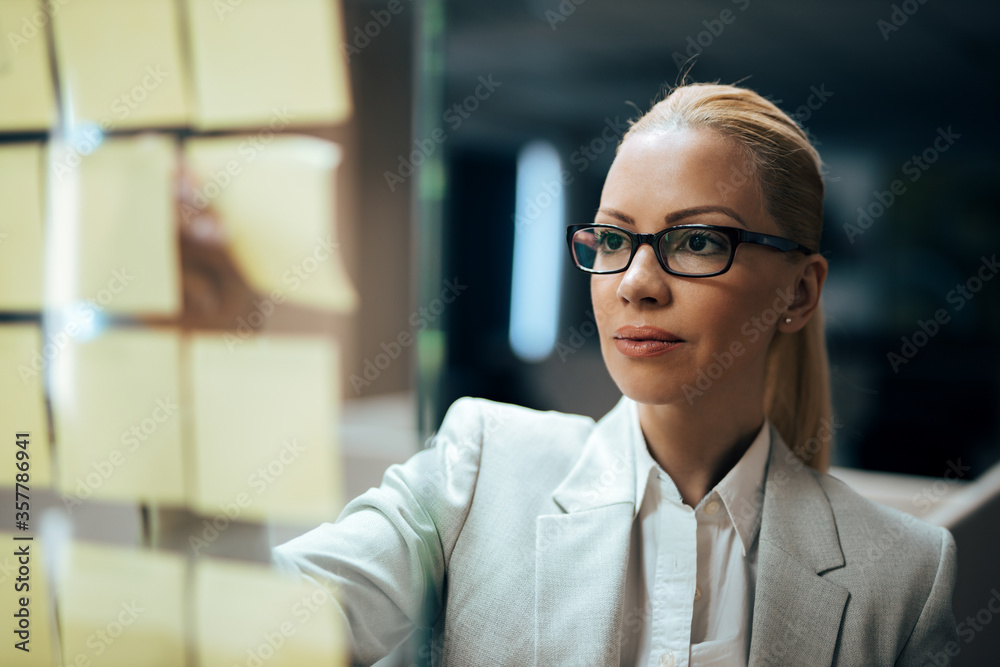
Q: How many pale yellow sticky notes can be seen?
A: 12